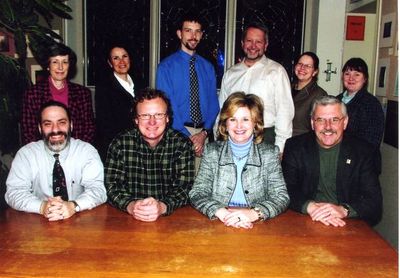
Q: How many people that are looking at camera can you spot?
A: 10